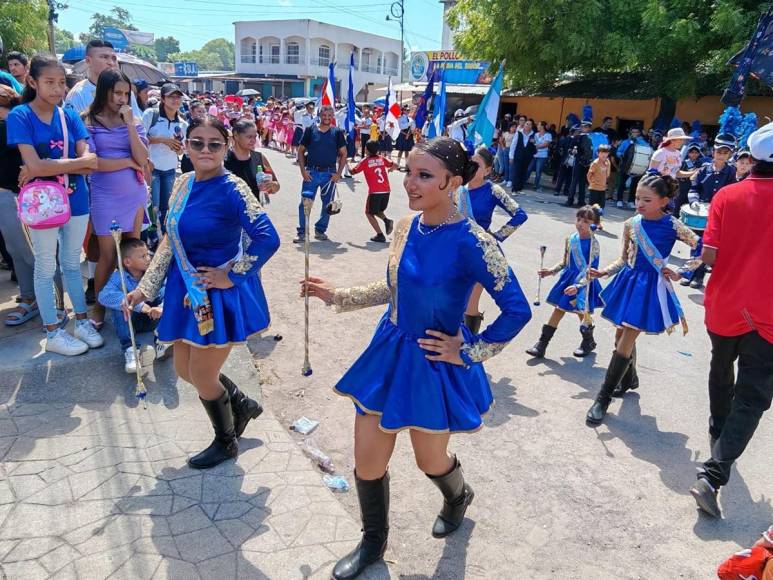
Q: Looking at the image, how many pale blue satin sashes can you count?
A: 4